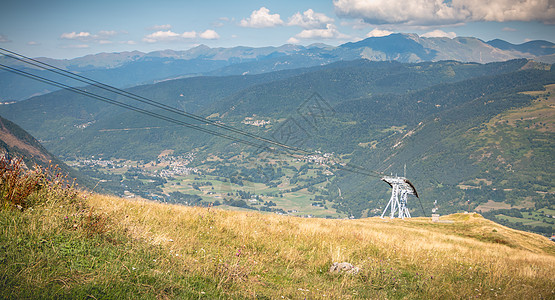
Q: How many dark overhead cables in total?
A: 4